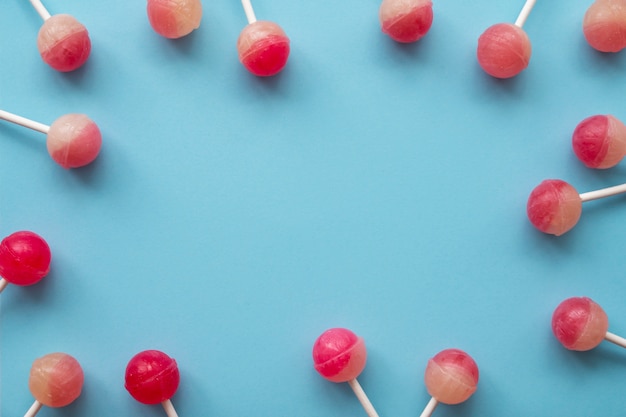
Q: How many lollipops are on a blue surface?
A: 15